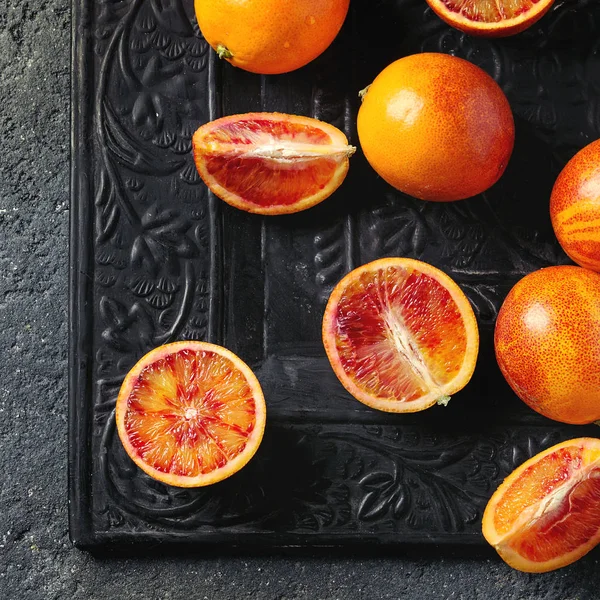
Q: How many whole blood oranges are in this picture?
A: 4